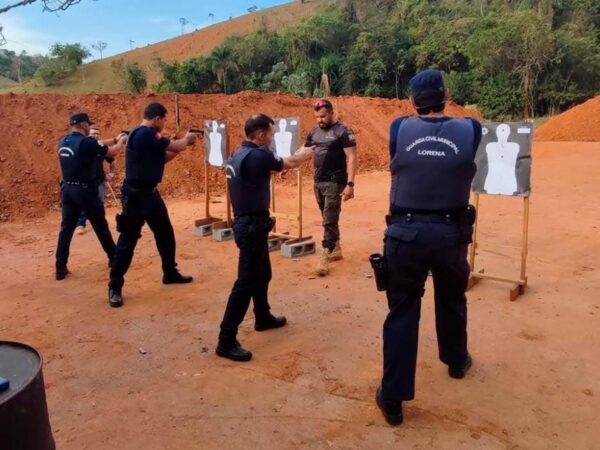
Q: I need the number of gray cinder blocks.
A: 4